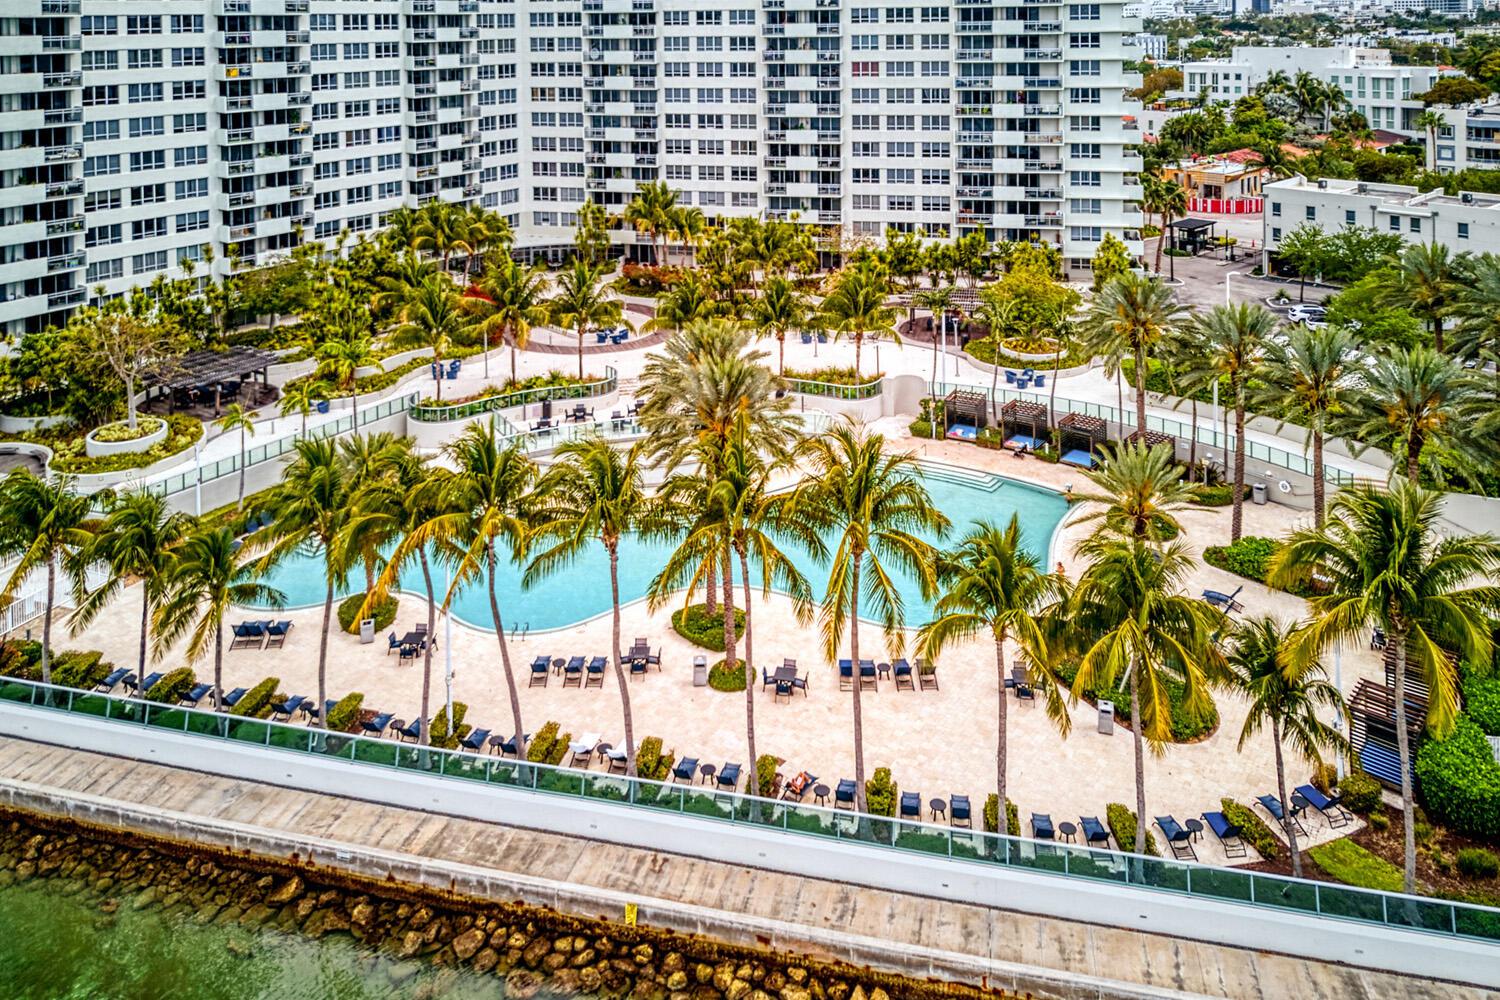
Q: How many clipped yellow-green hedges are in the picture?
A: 12